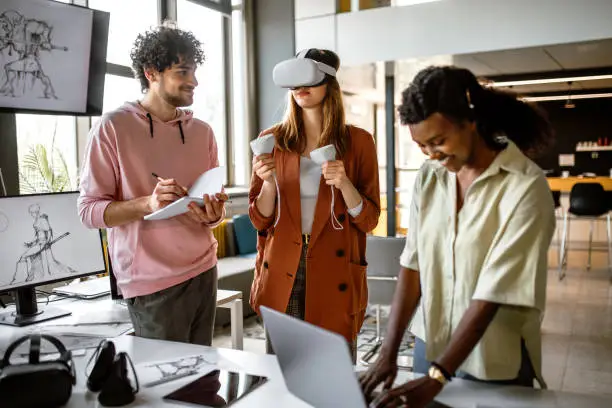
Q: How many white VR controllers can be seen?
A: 2